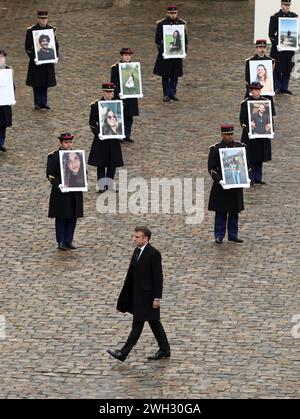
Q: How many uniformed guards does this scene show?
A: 10